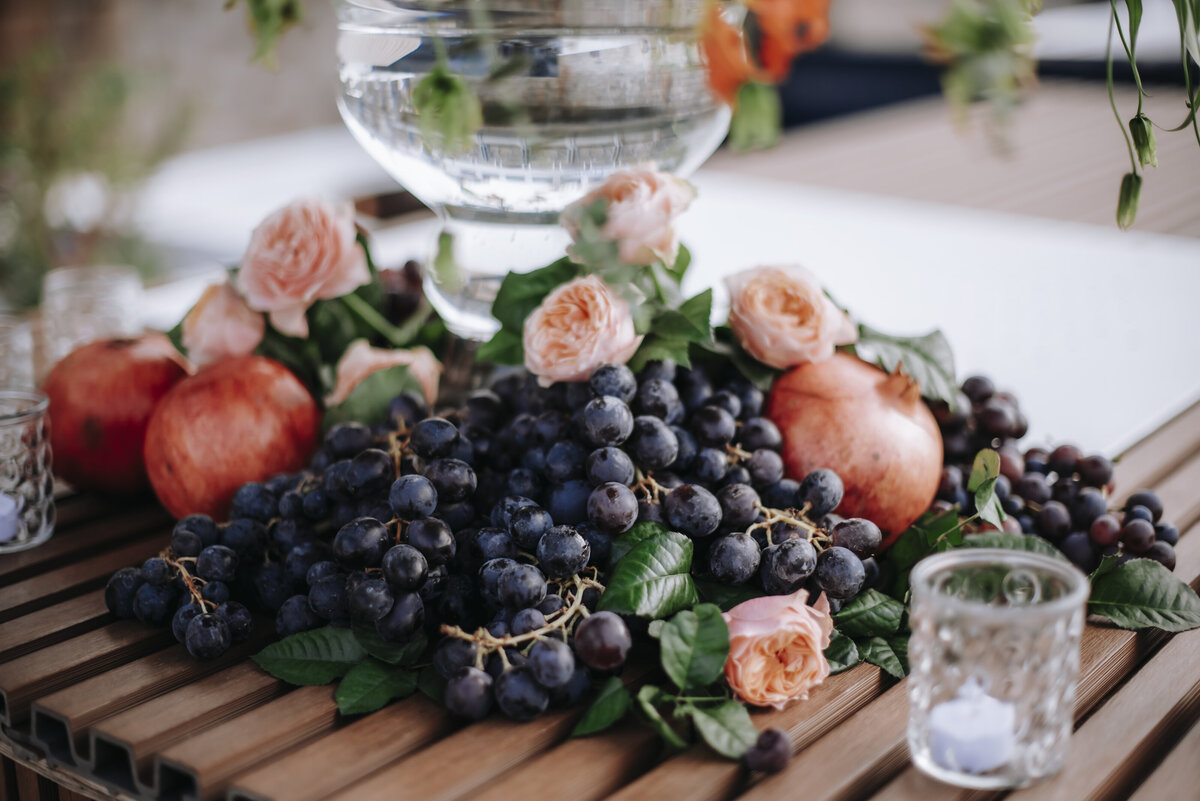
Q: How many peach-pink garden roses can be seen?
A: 7